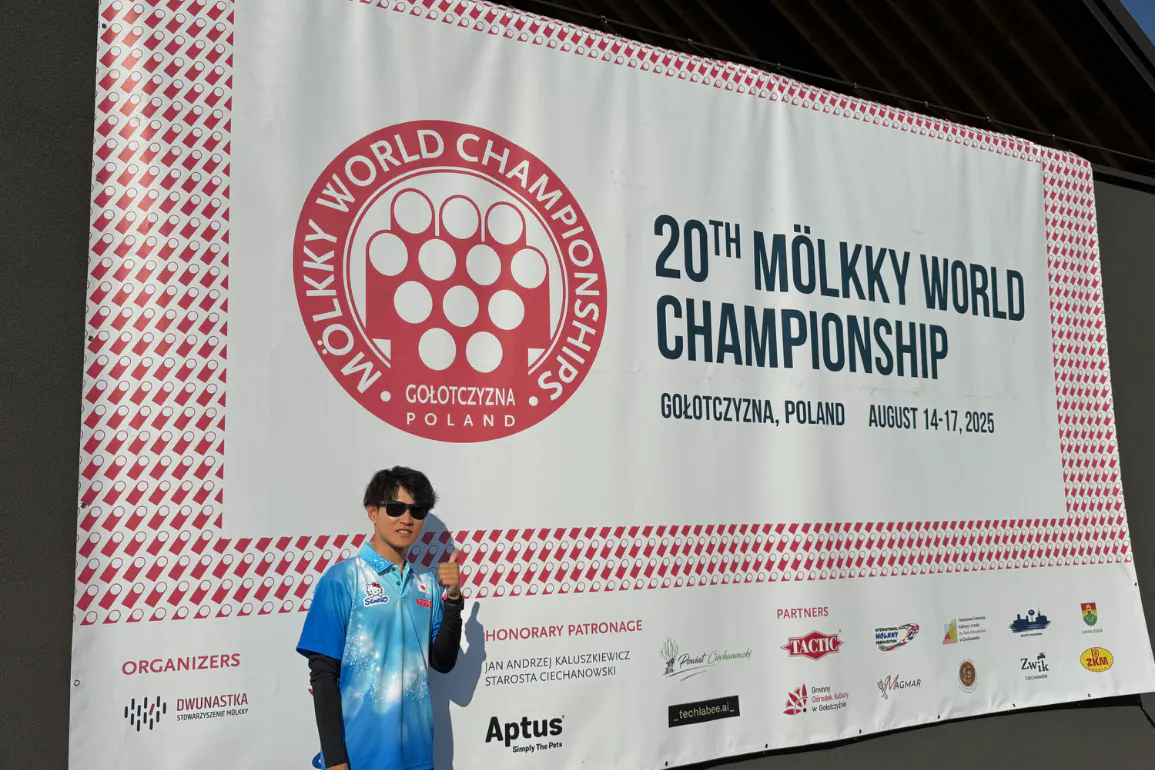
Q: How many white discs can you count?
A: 12